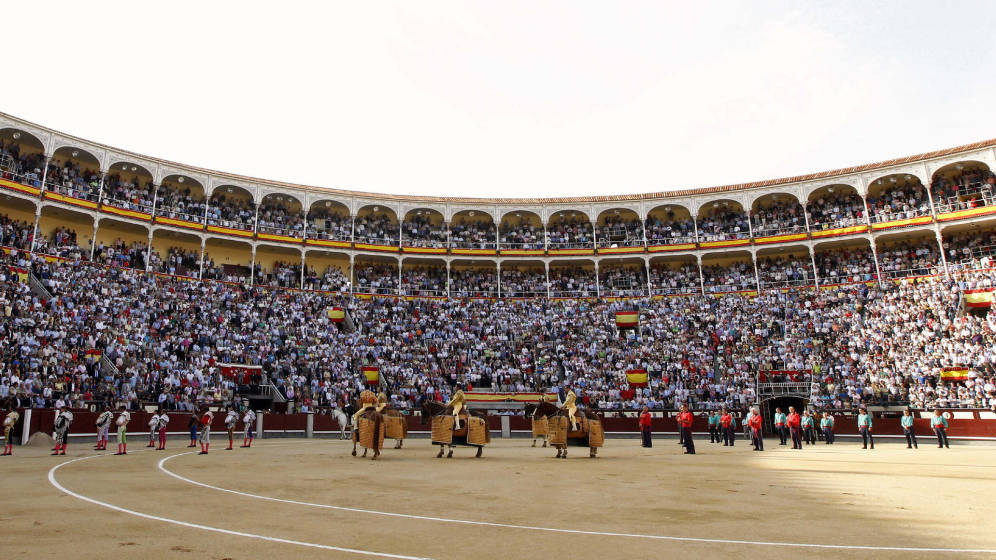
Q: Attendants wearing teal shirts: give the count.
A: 10